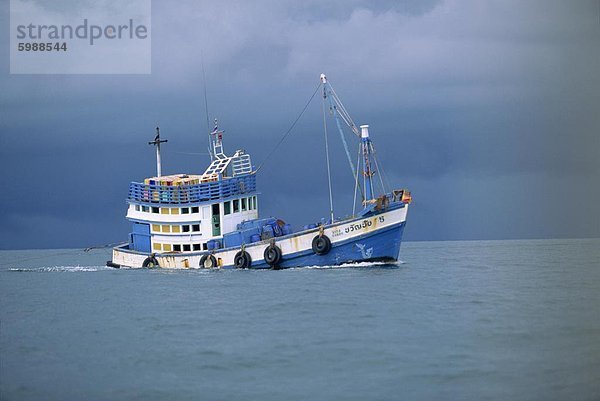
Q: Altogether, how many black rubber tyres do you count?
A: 5